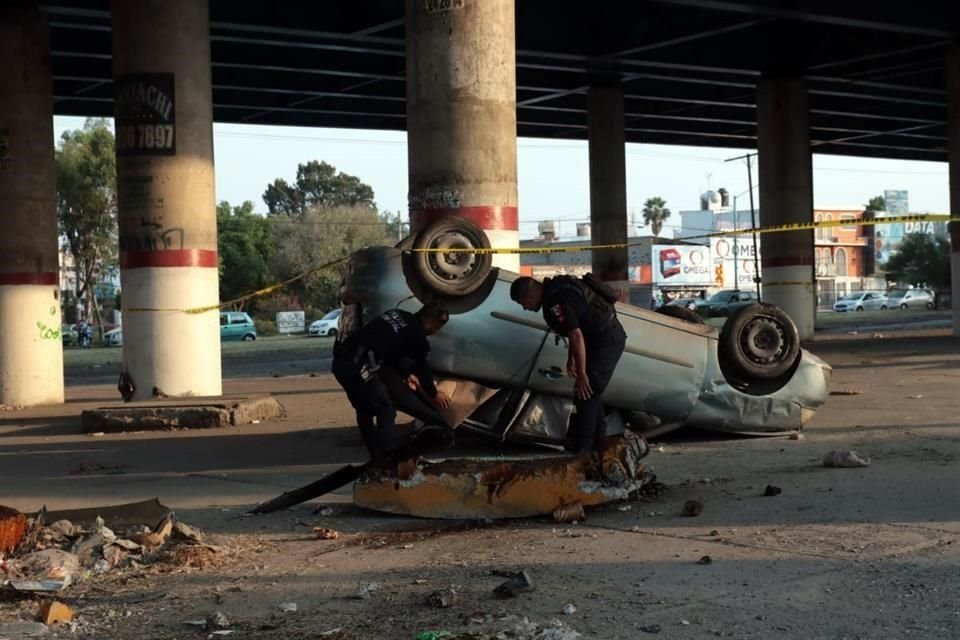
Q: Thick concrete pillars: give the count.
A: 6